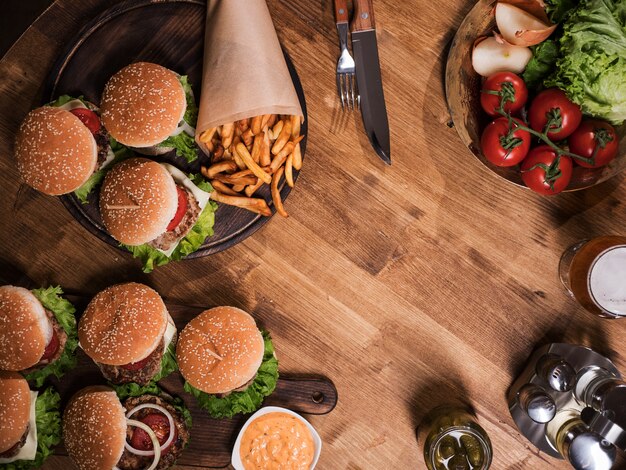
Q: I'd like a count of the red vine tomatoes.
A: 5